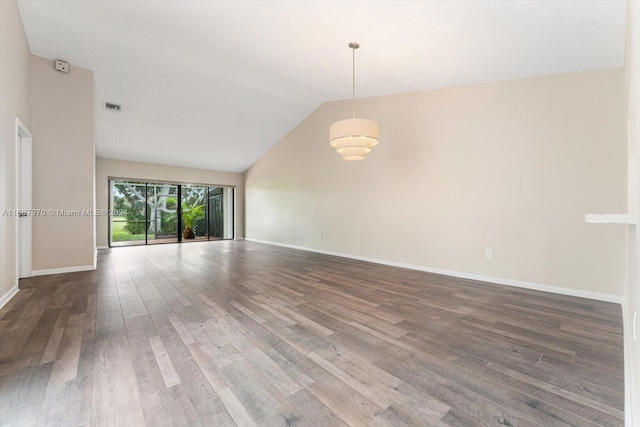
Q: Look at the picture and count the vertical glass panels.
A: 4